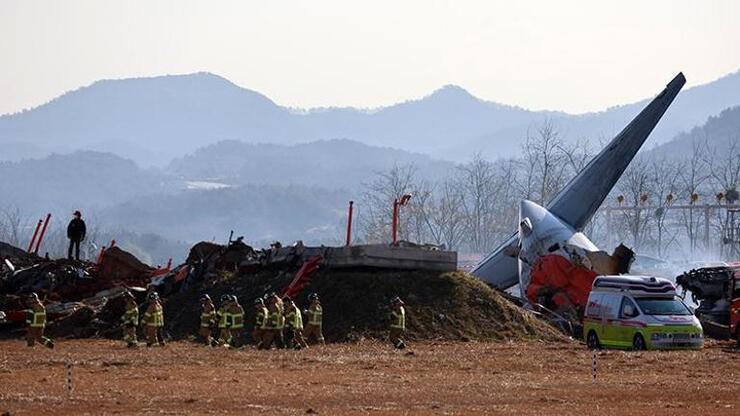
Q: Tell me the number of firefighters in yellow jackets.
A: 11